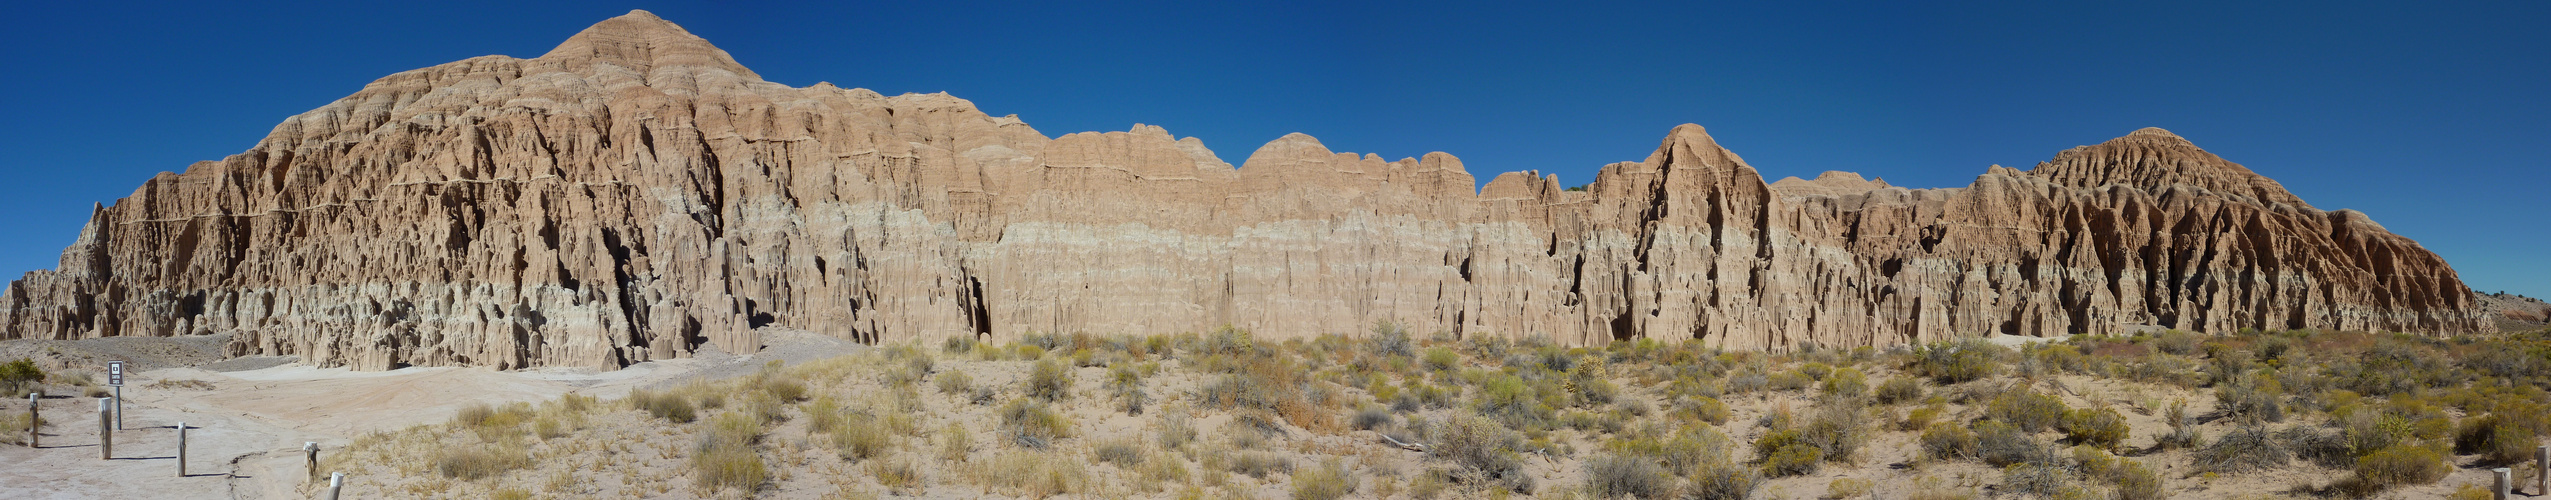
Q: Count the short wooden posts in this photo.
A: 7